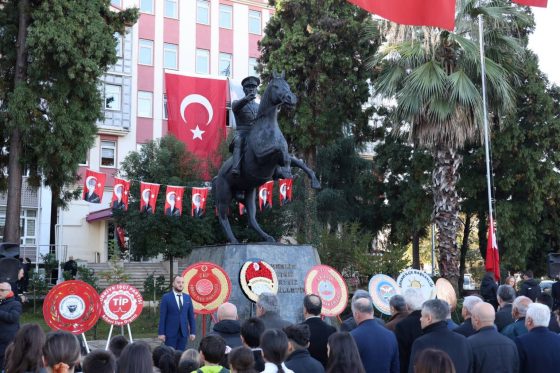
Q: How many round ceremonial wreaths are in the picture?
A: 8